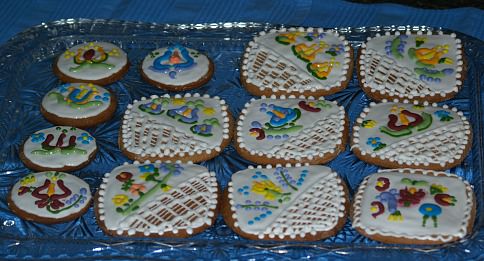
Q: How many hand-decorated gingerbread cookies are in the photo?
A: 13